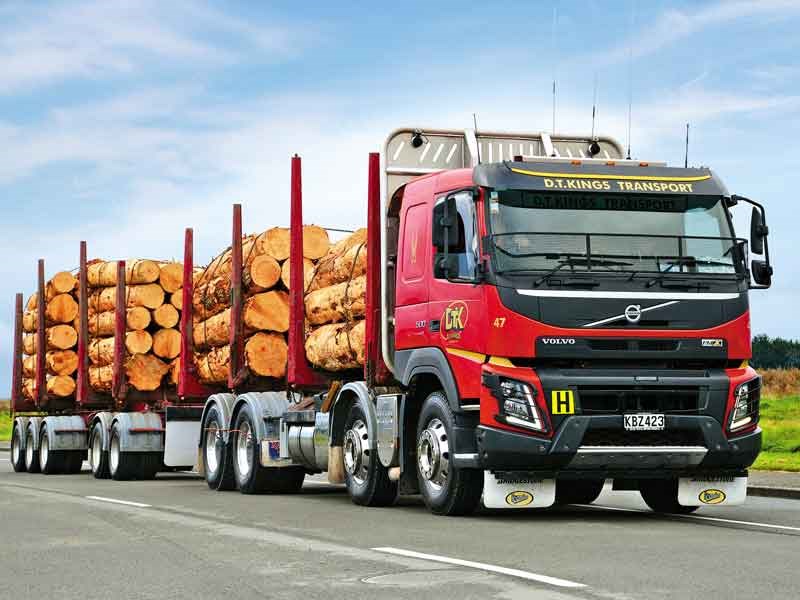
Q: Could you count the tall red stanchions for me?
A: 8